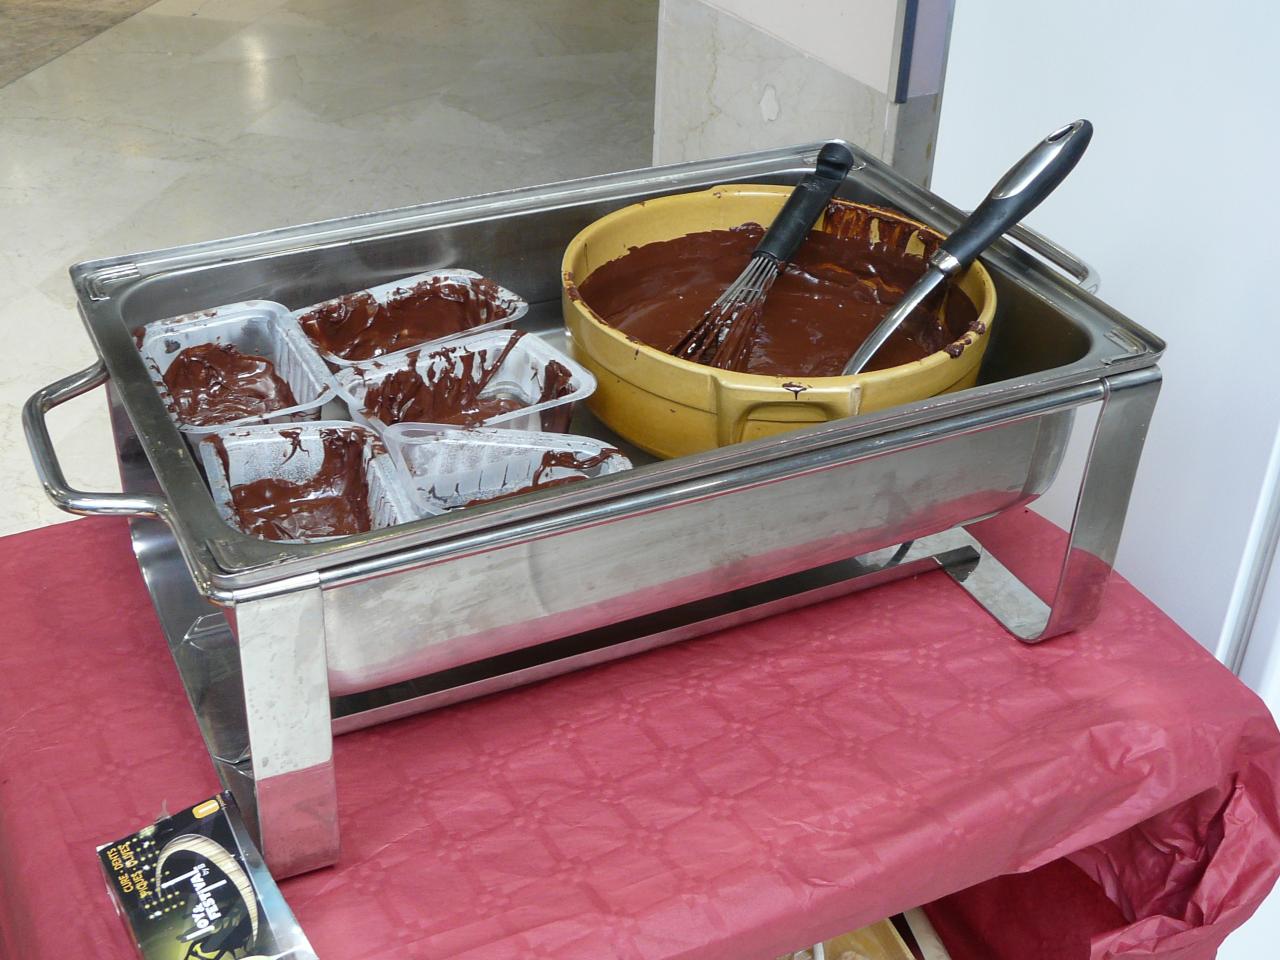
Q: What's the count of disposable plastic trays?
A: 5